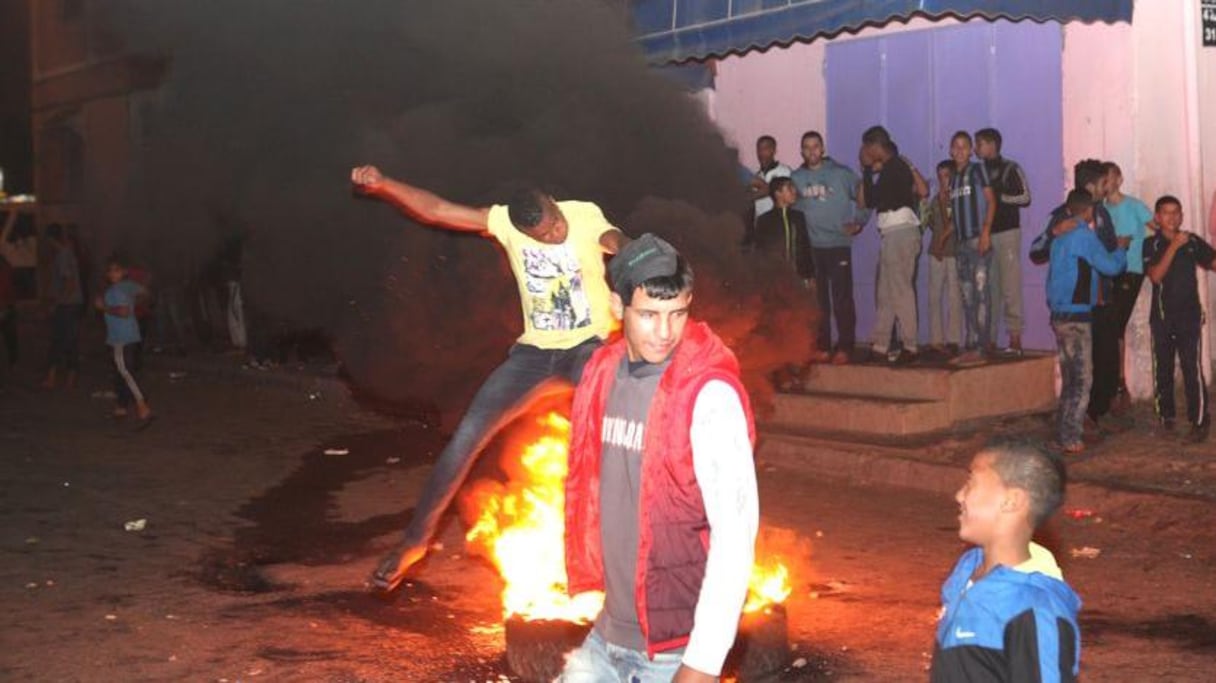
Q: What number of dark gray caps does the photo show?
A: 1